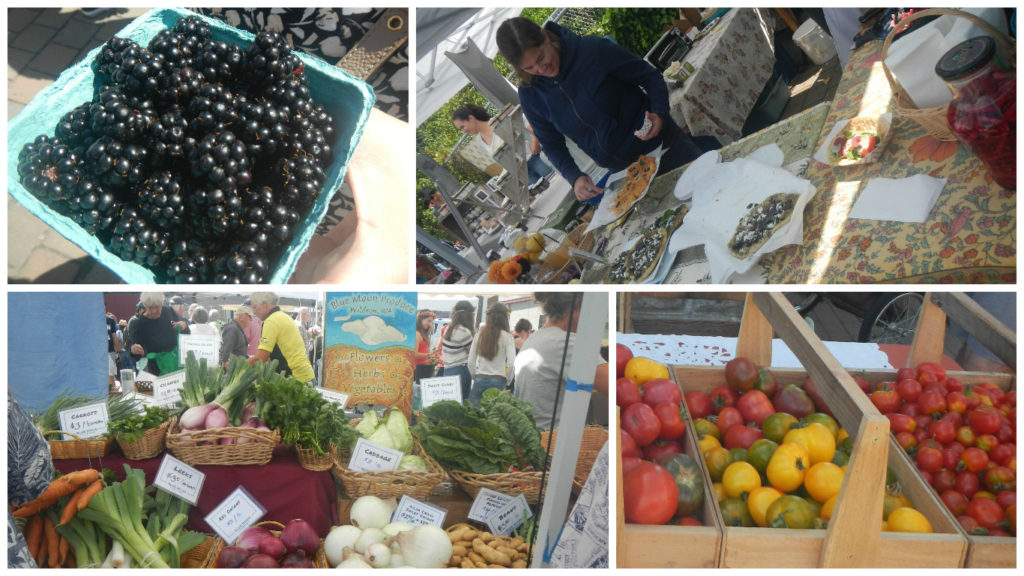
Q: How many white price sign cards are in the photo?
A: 11